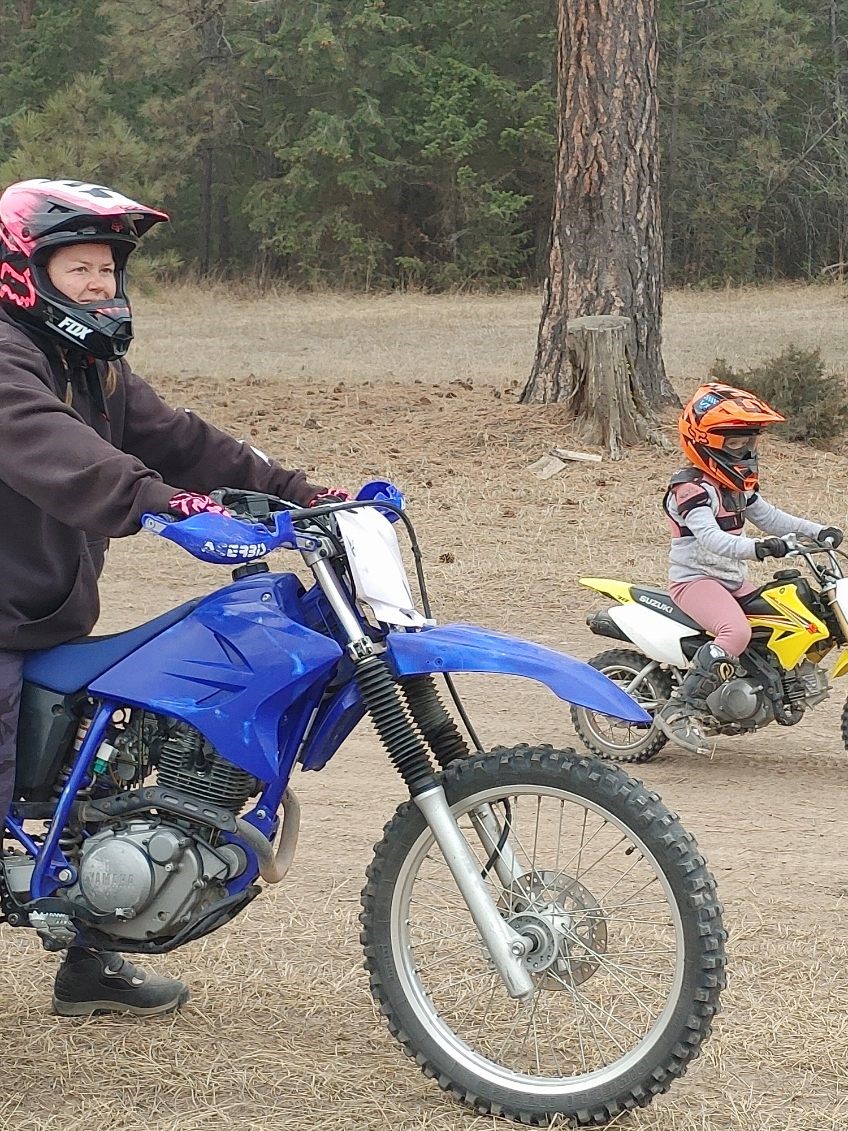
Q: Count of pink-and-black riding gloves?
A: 2